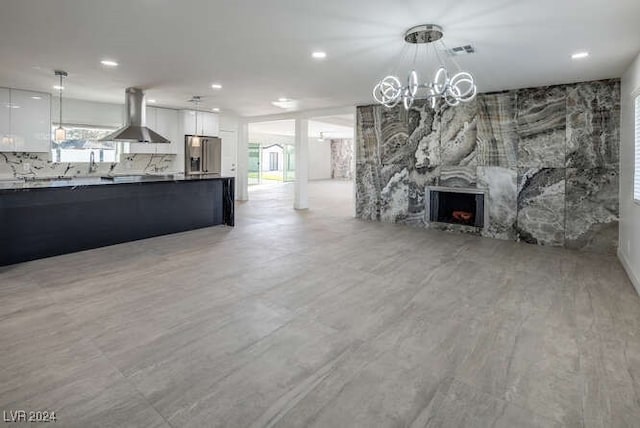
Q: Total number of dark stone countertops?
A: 1